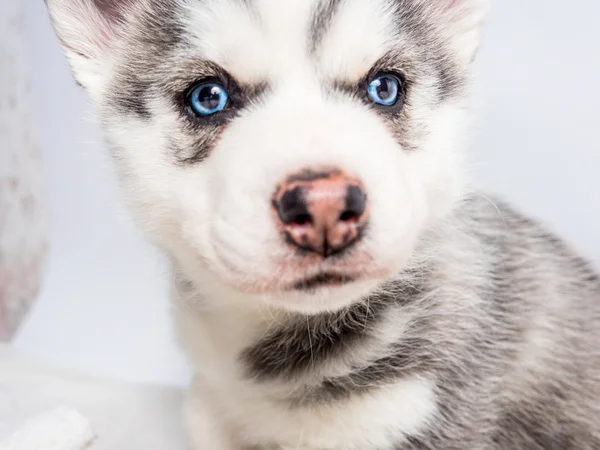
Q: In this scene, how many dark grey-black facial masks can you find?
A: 1